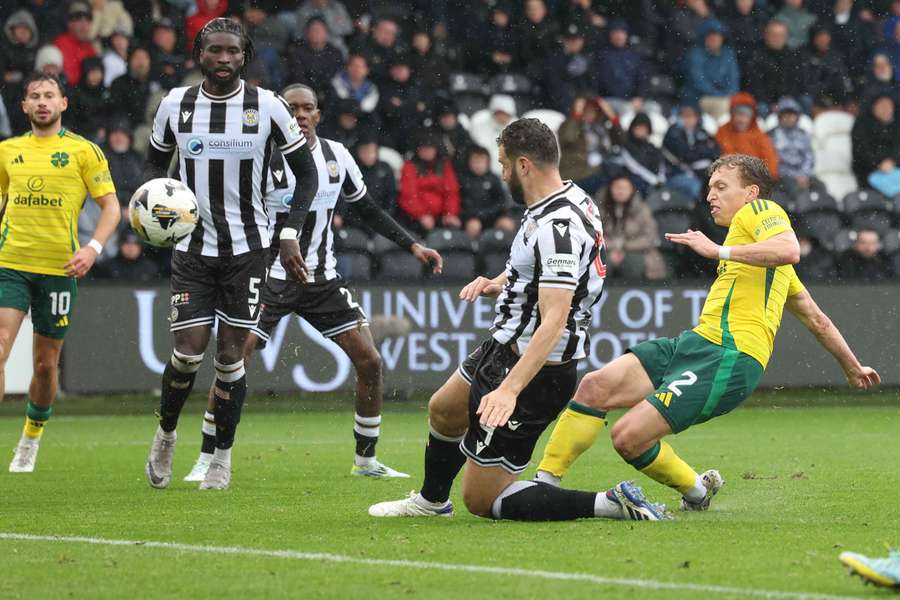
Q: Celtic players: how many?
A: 2